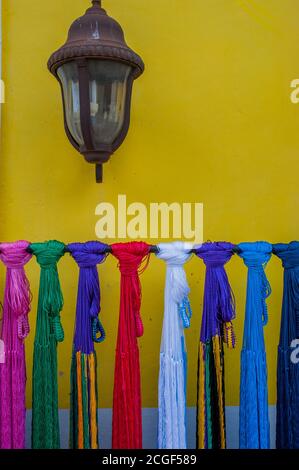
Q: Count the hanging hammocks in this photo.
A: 8